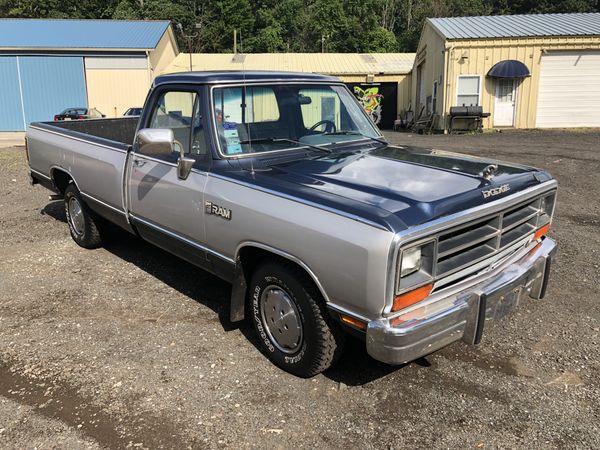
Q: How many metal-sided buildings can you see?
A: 3